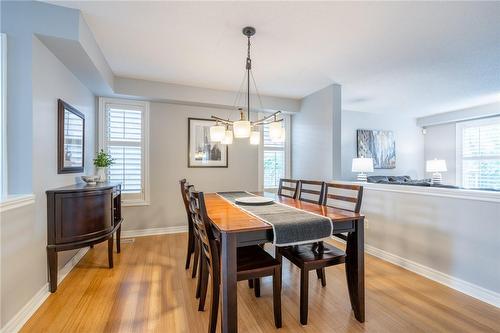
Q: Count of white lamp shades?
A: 7